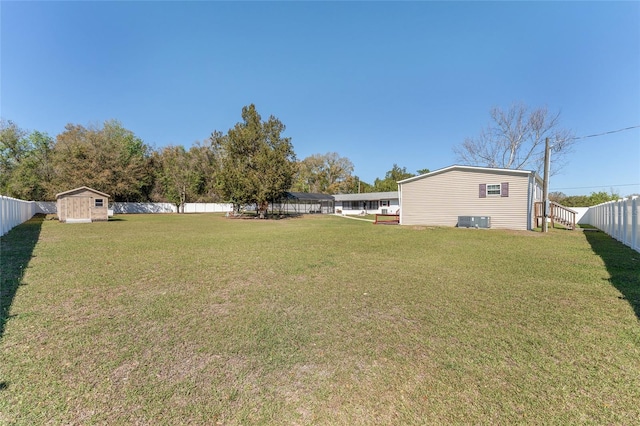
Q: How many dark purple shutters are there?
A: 2